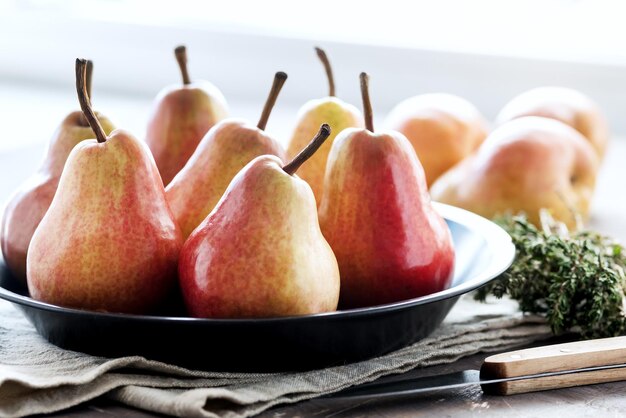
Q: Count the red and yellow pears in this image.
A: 10